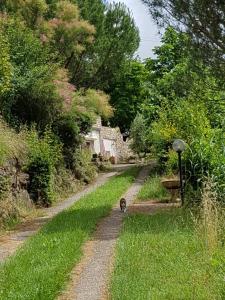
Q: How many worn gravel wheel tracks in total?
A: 2